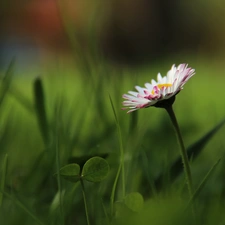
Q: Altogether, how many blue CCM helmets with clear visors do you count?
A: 0